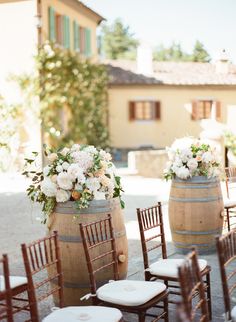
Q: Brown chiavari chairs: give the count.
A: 7